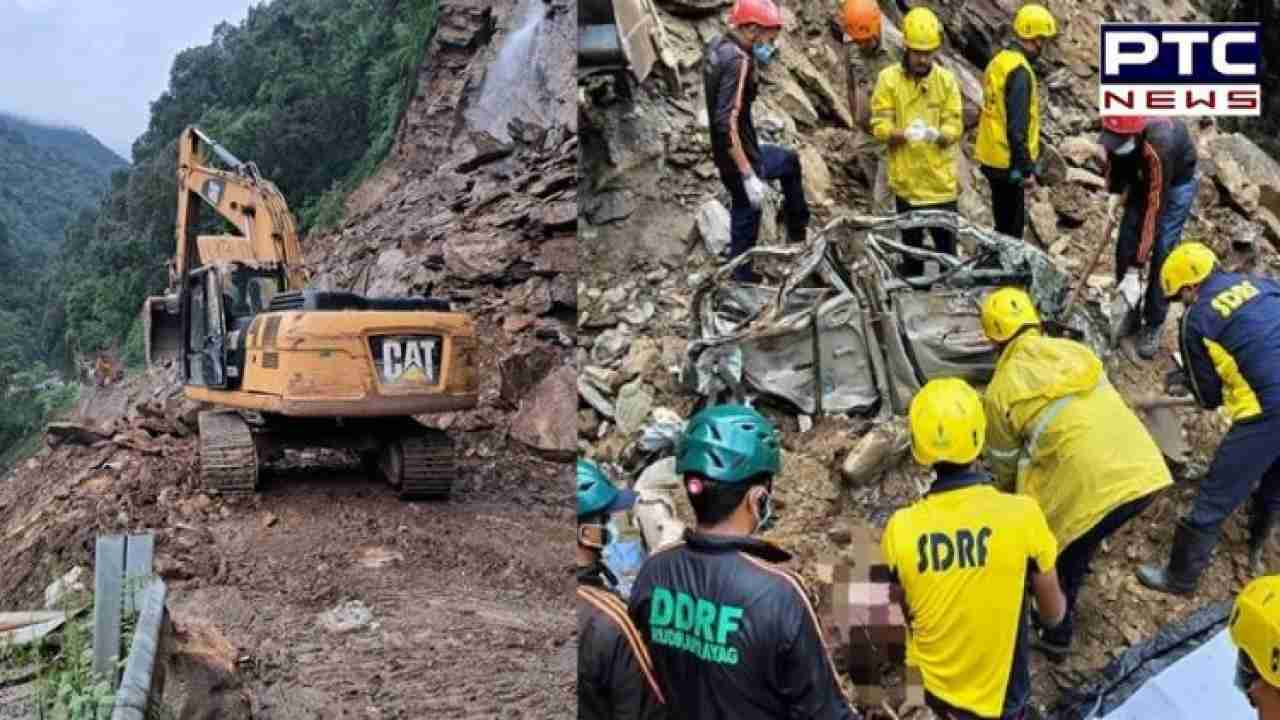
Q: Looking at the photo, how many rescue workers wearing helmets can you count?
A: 11